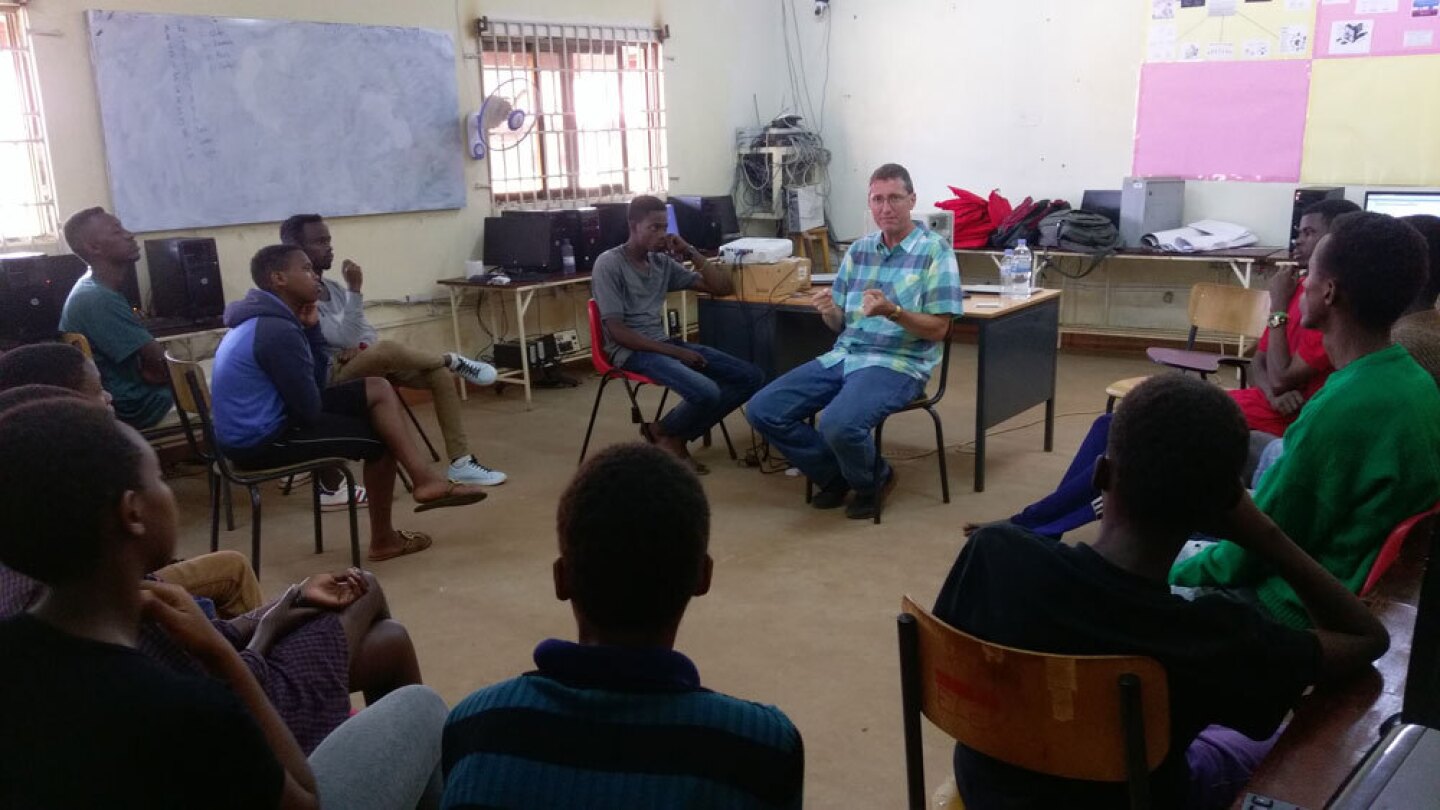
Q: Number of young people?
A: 12